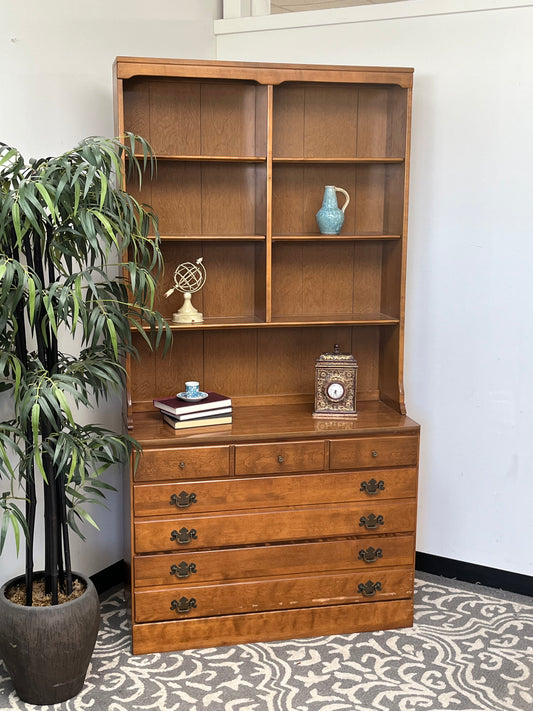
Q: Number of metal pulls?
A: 11